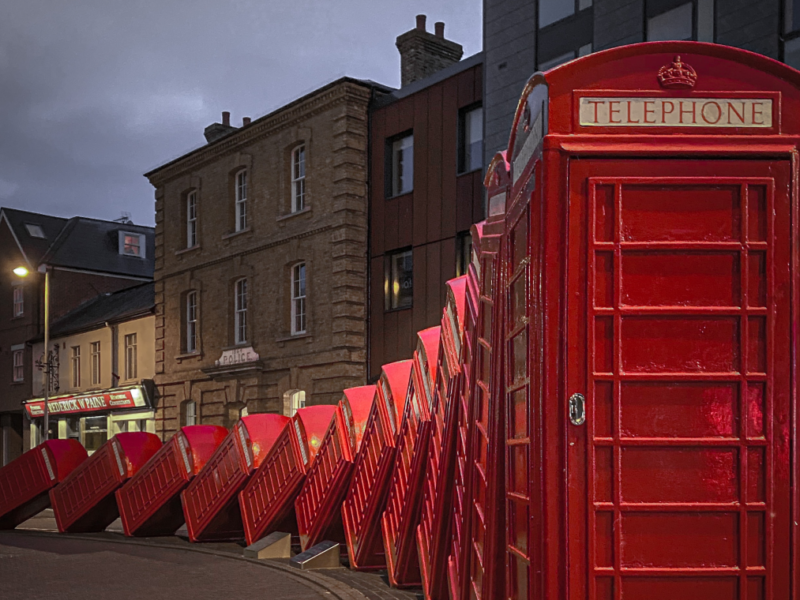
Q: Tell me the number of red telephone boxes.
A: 12